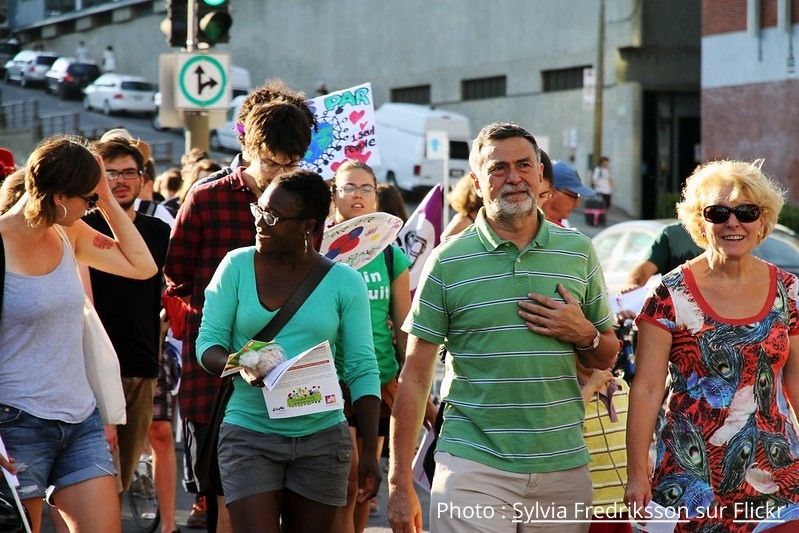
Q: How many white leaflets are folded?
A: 1